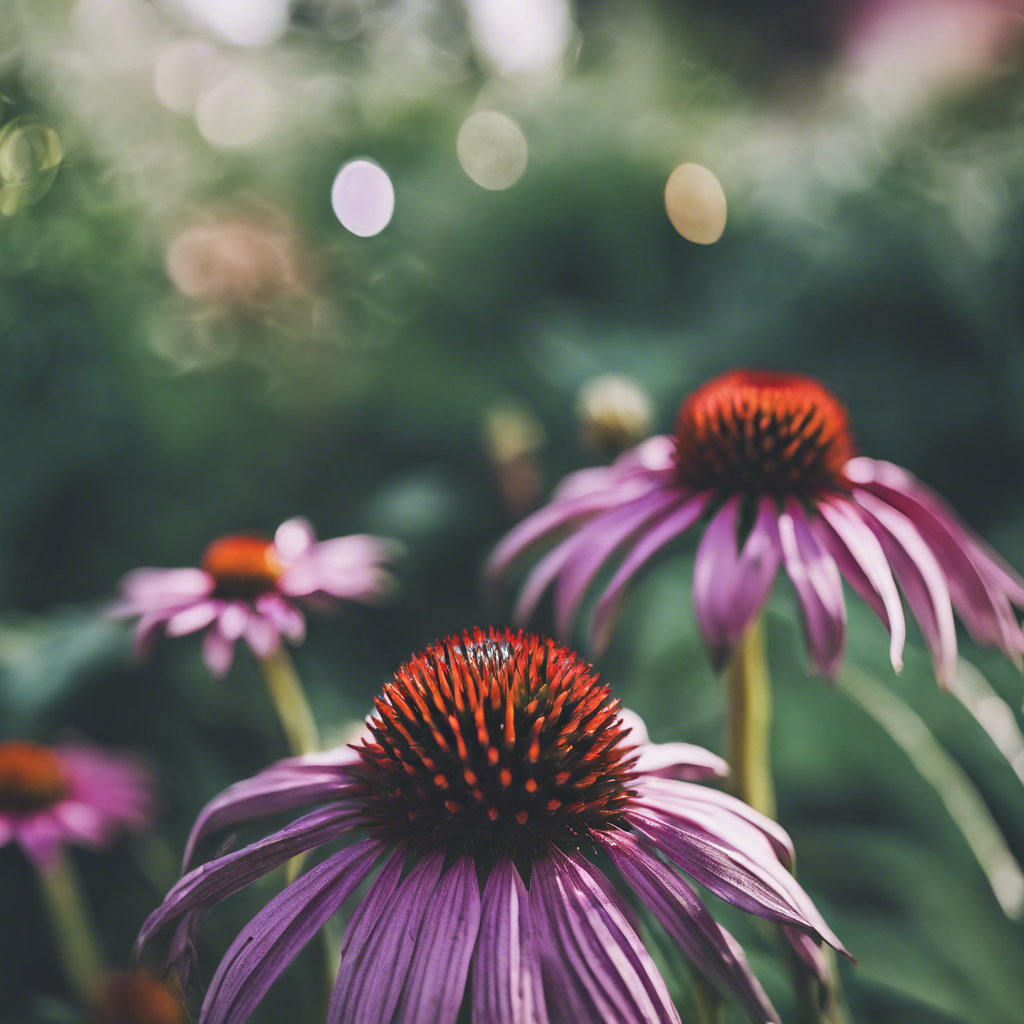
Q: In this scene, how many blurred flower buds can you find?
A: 2